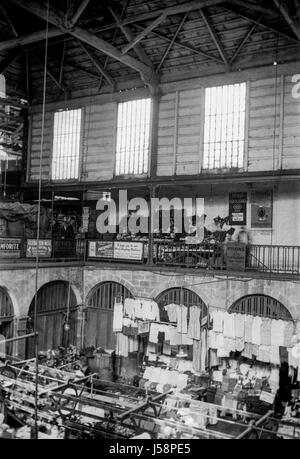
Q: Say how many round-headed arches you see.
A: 5